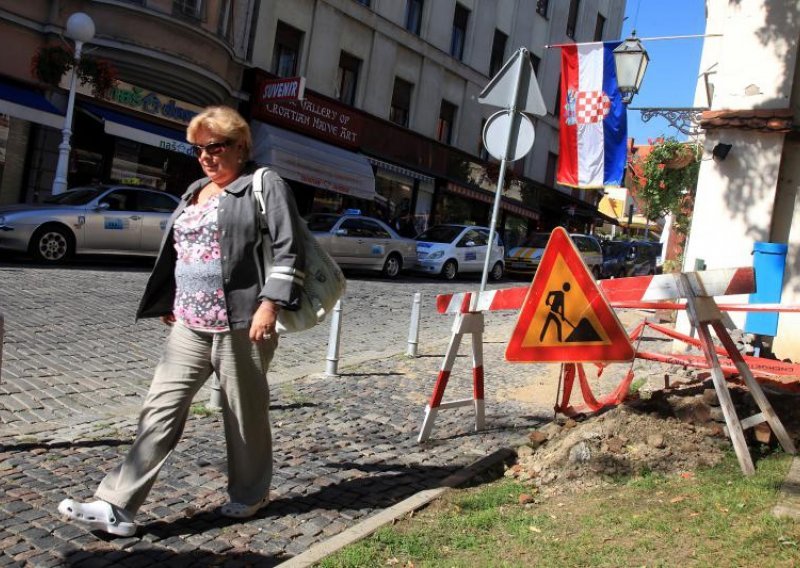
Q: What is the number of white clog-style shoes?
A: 2